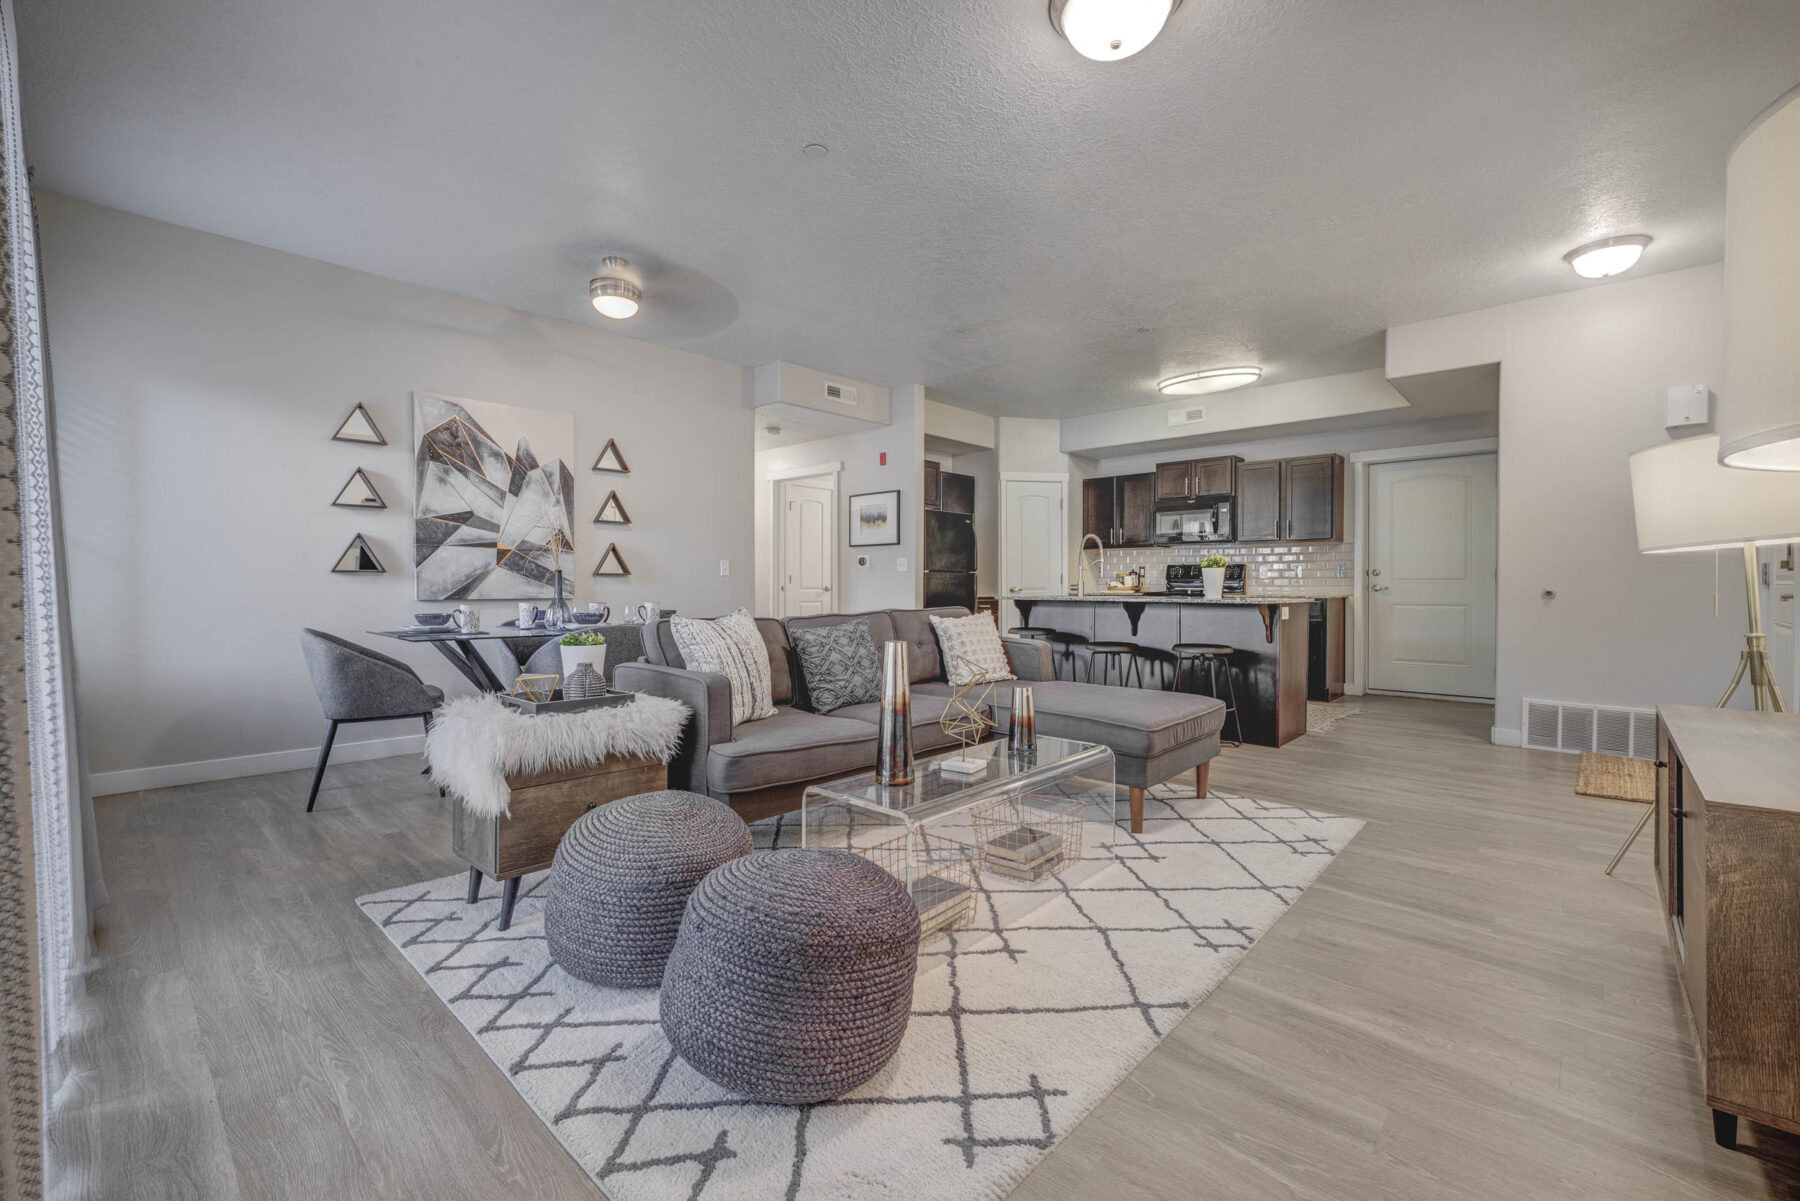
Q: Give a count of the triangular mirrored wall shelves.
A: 6